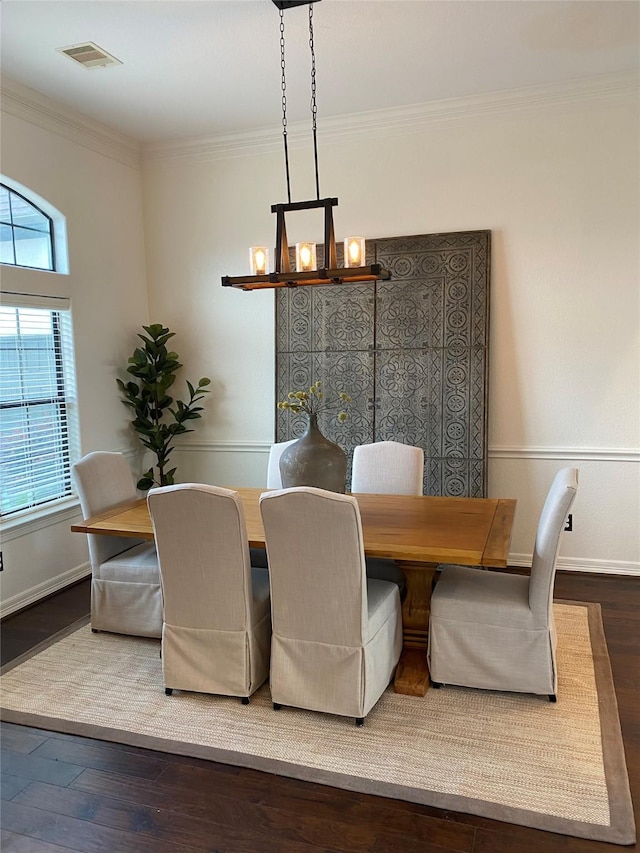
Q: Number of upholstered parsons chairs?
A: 6